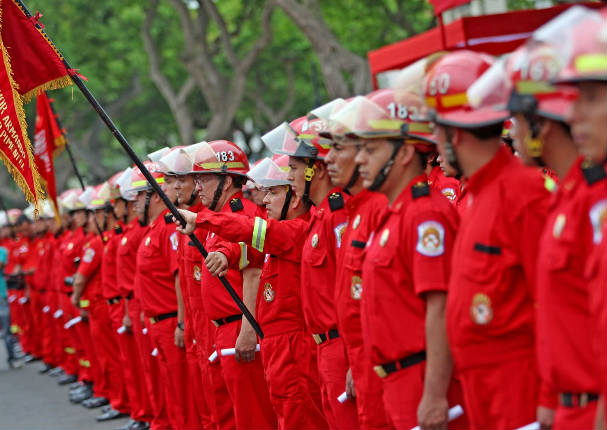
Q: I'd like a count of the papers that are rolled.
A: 13